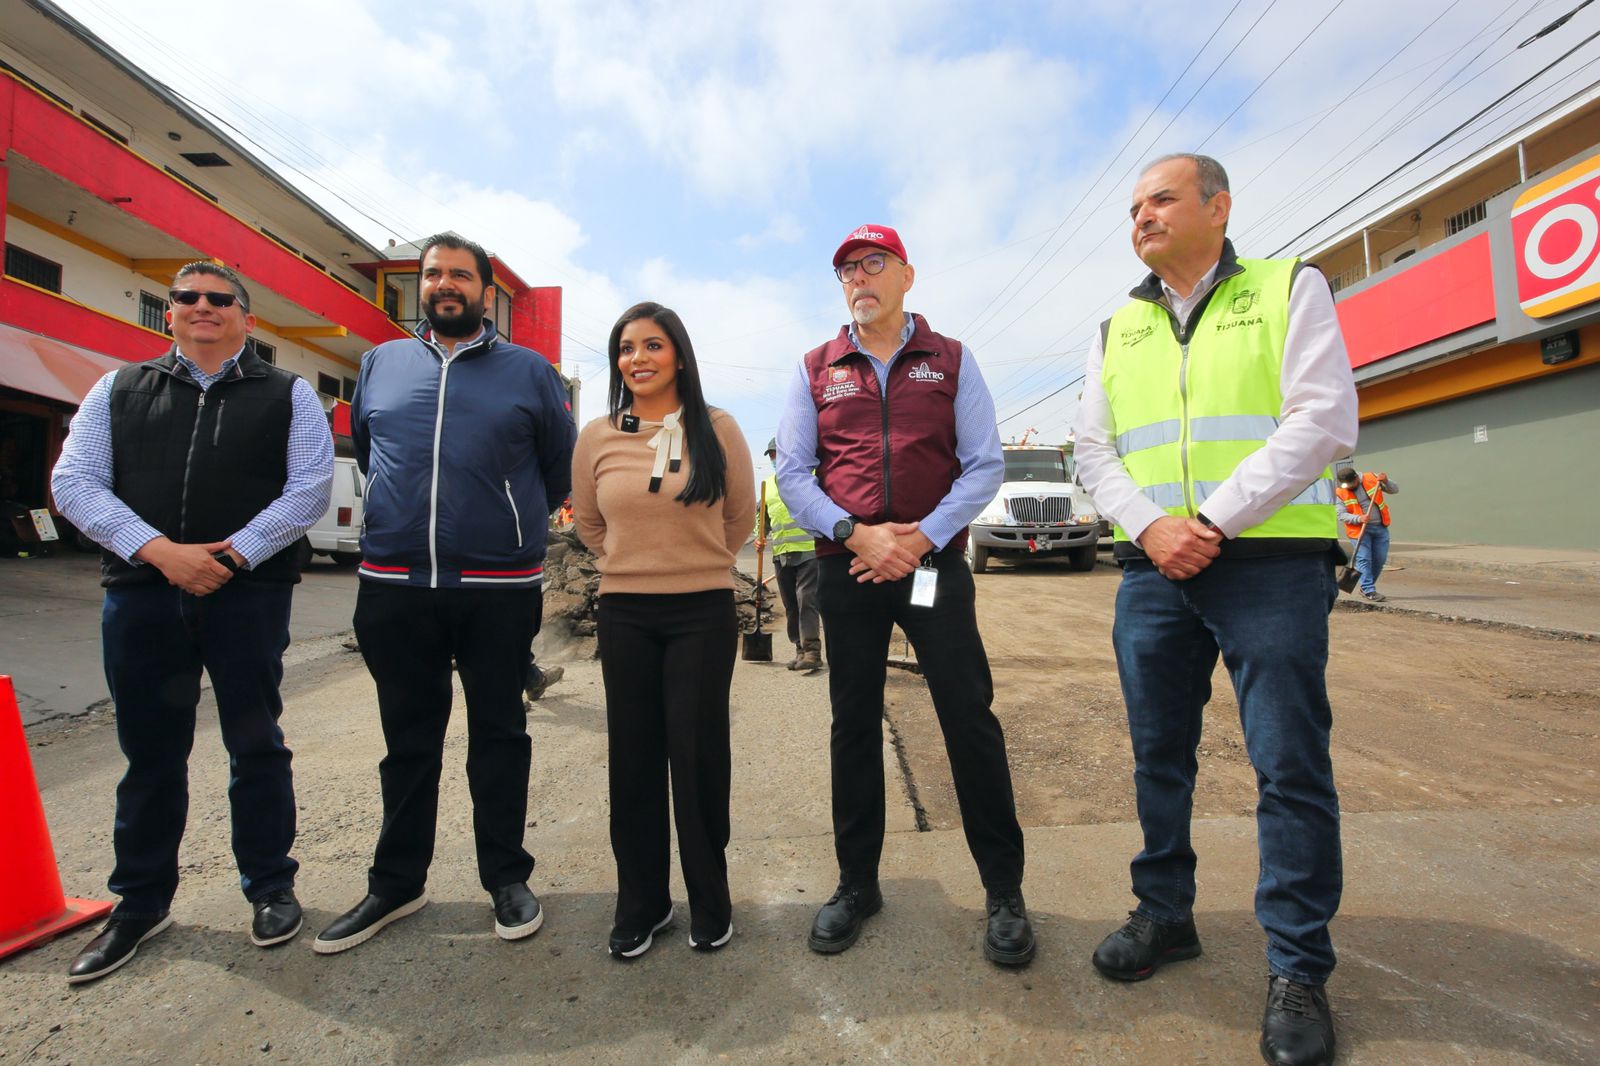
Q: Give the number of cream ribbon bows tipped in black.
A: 1